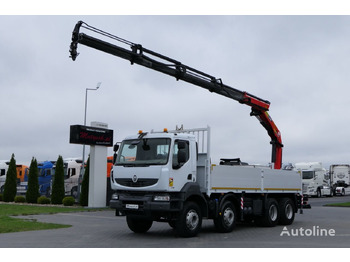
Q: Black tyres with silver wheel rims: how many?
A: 4